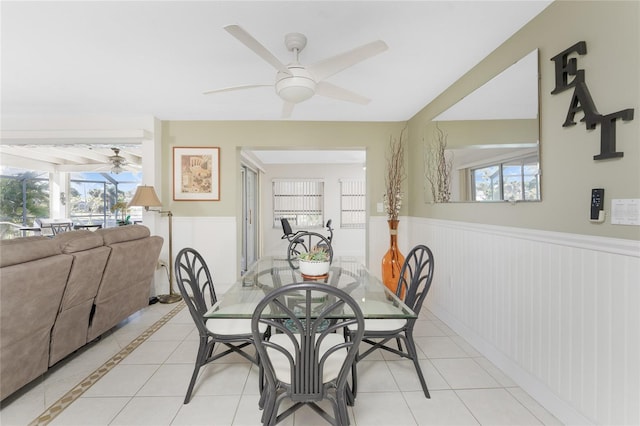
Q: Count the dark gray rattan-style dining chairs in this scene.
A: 4